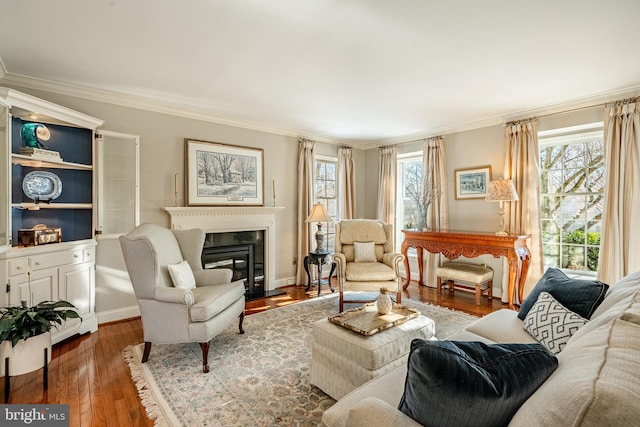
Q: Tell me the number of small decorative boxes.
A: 1